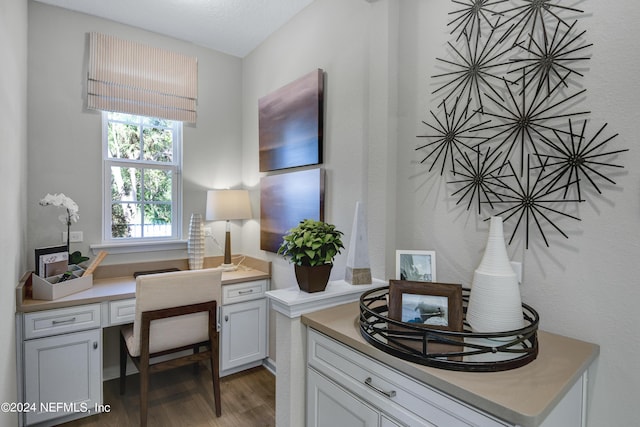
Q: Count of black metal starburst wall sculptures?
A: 9